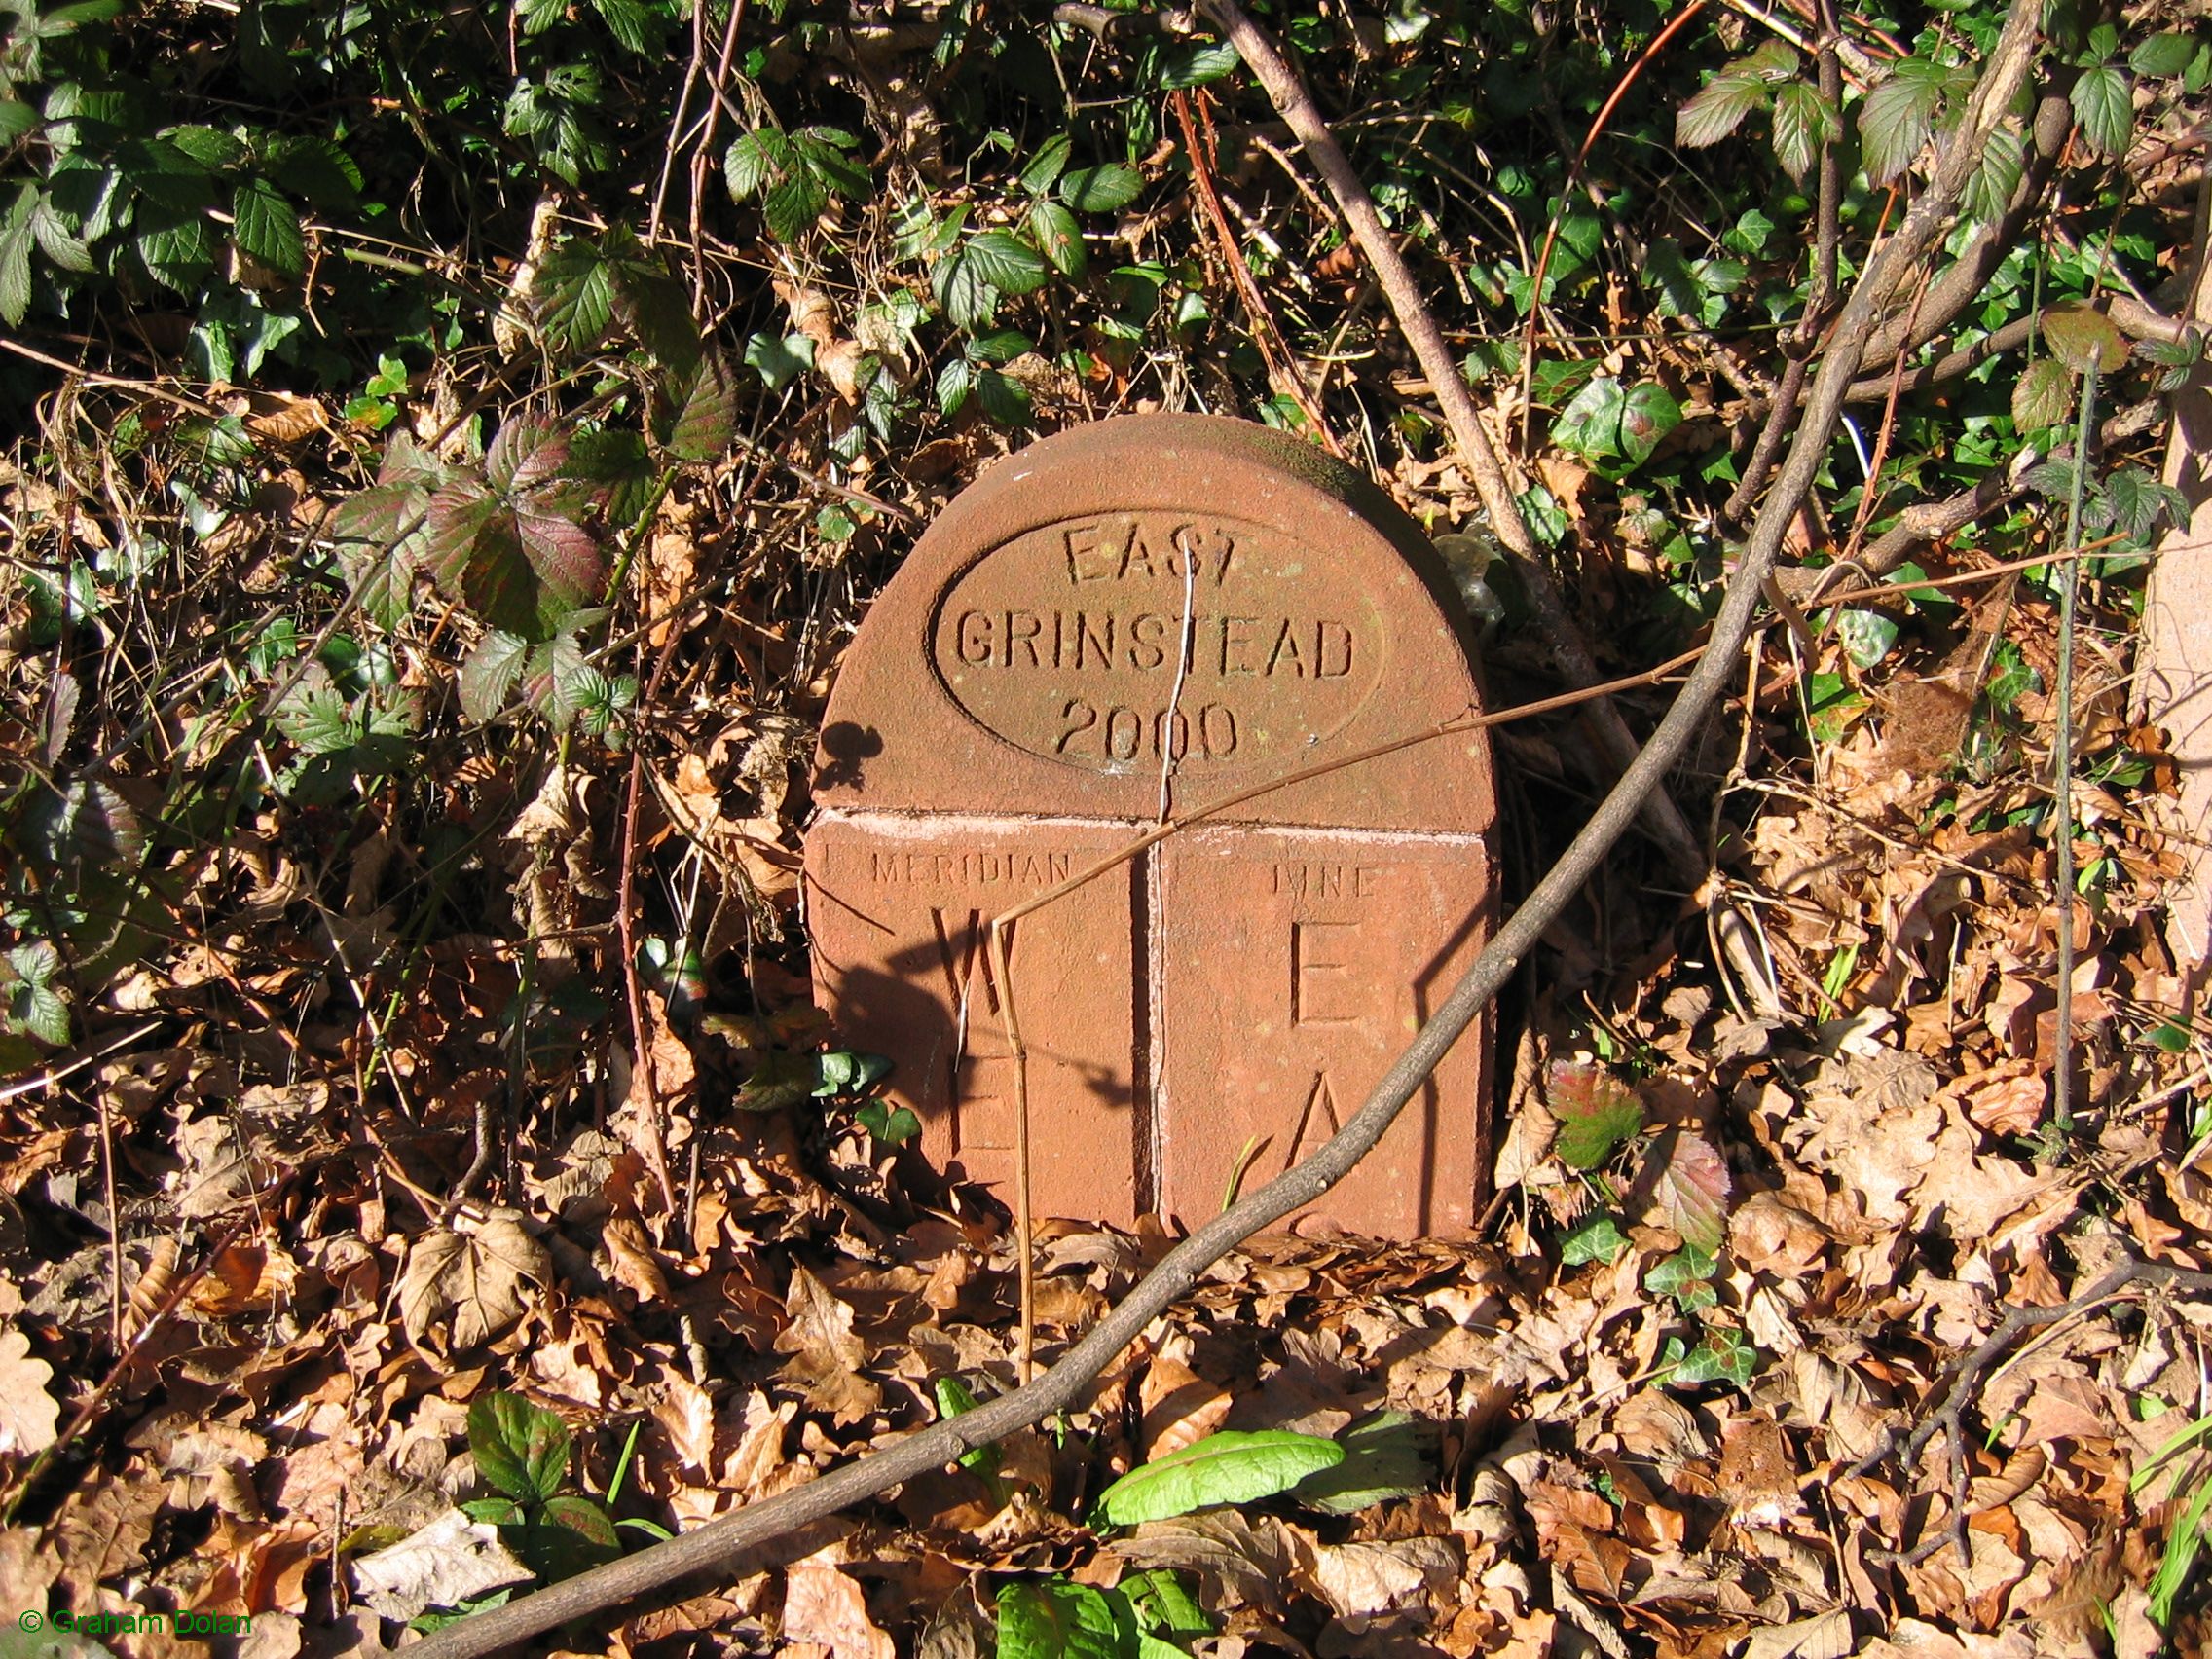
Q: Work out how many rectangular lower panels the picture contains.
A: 2